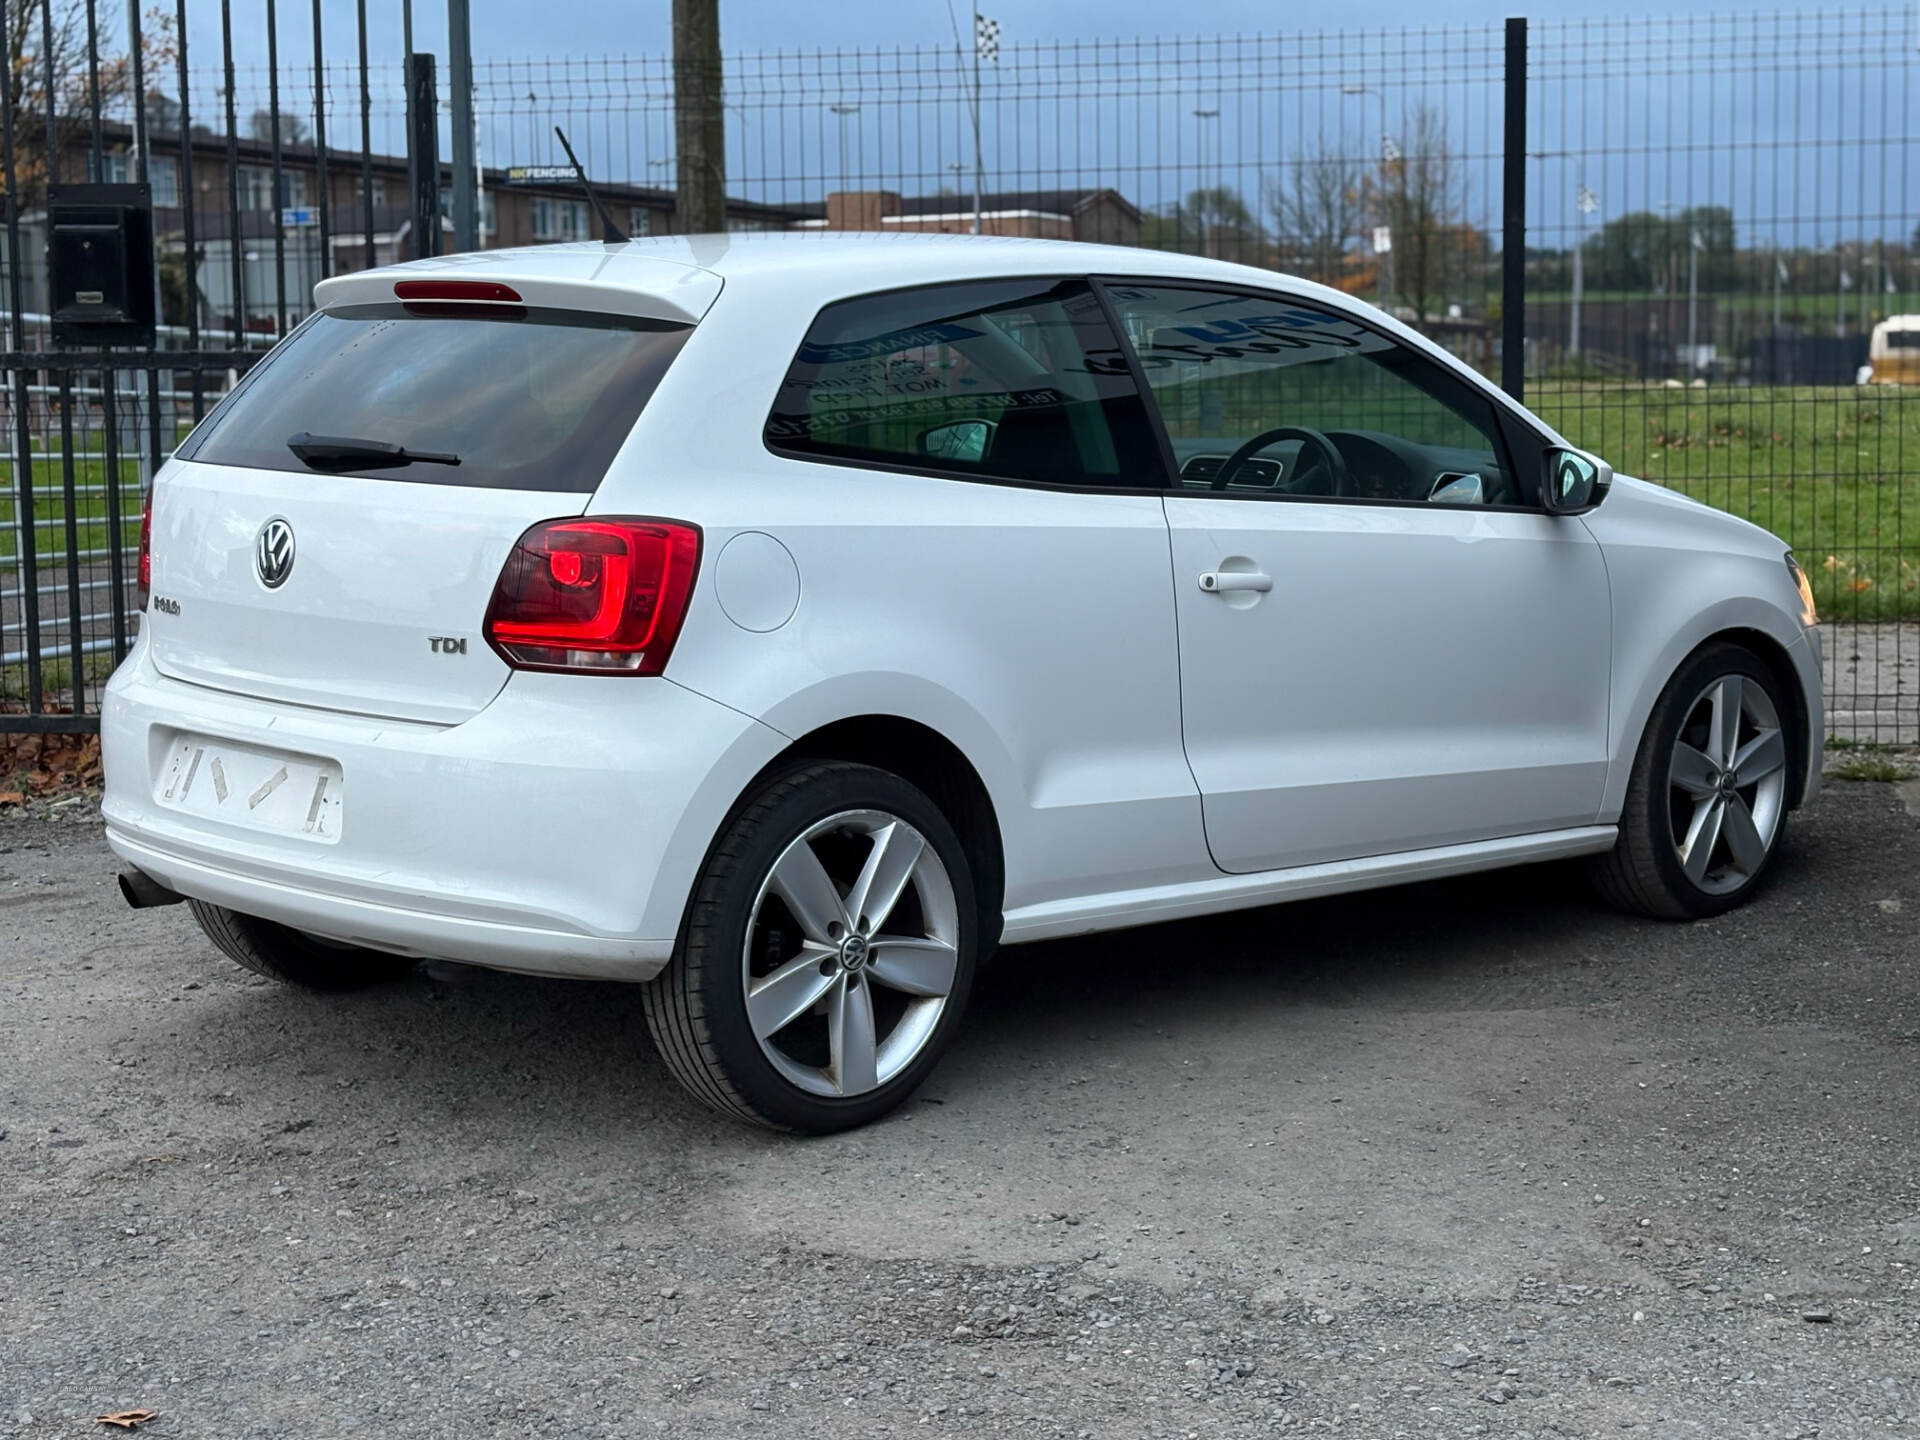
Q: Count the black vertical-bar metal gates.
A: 1